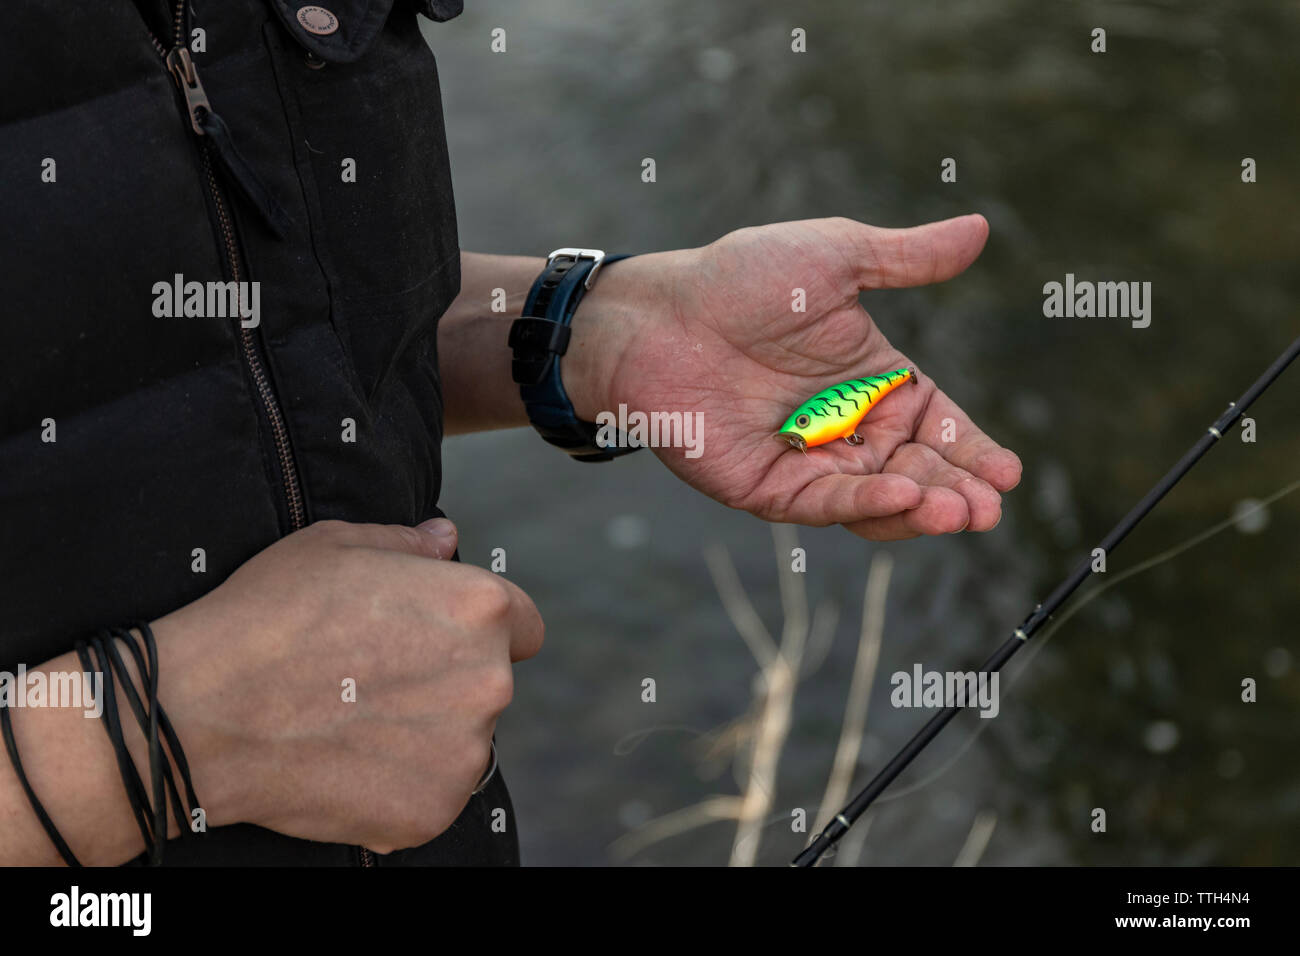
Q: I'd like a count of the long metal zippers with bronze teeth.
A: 1